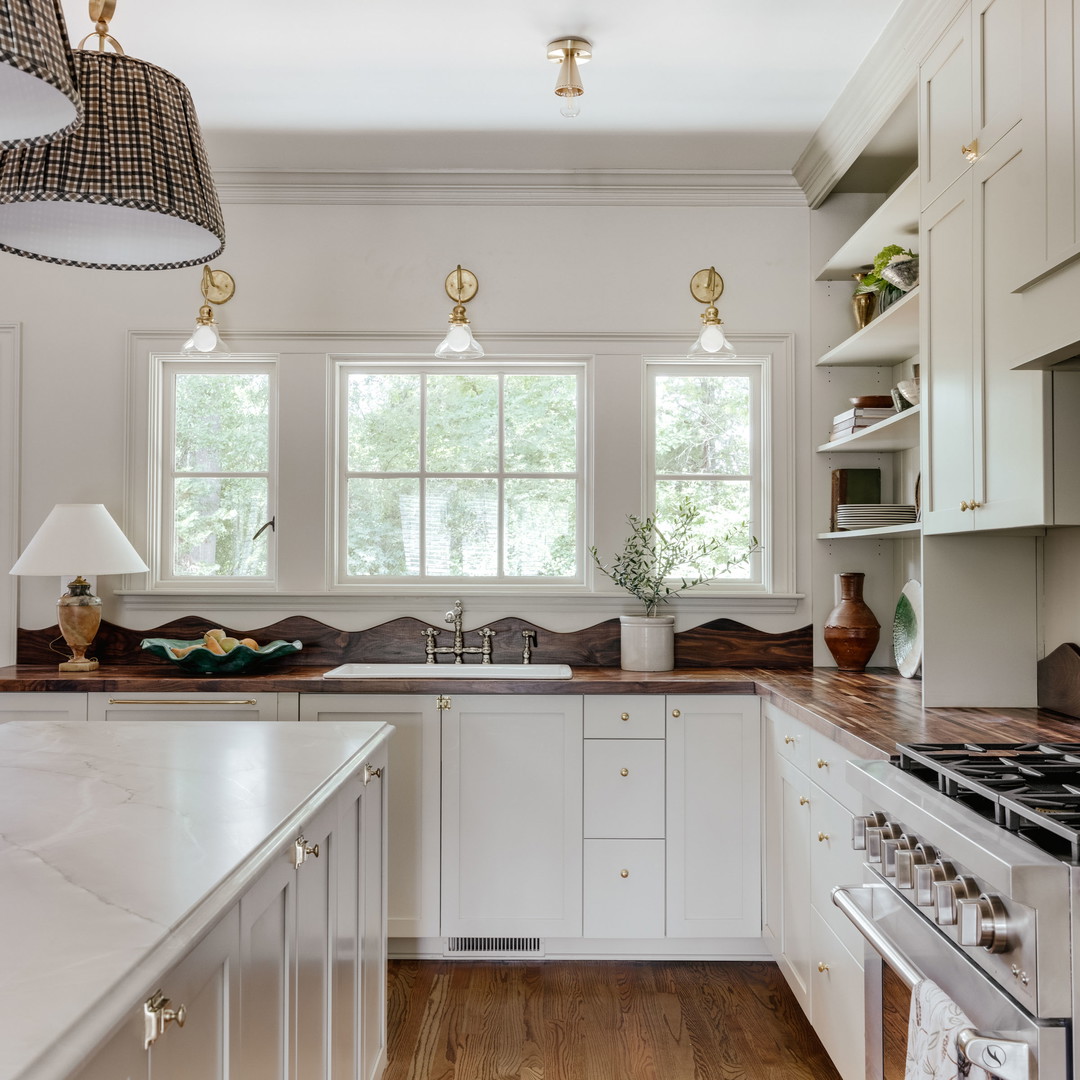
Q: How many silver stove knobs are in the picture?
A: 7